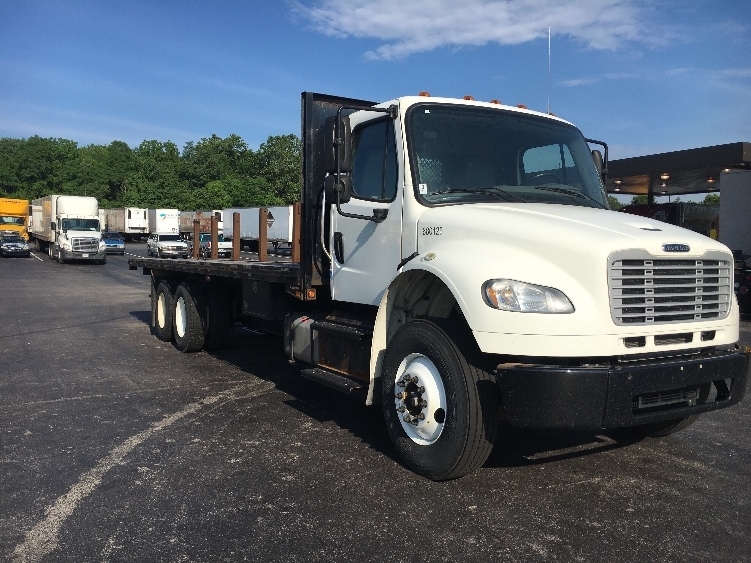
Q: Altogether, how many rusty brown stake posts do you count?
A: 5